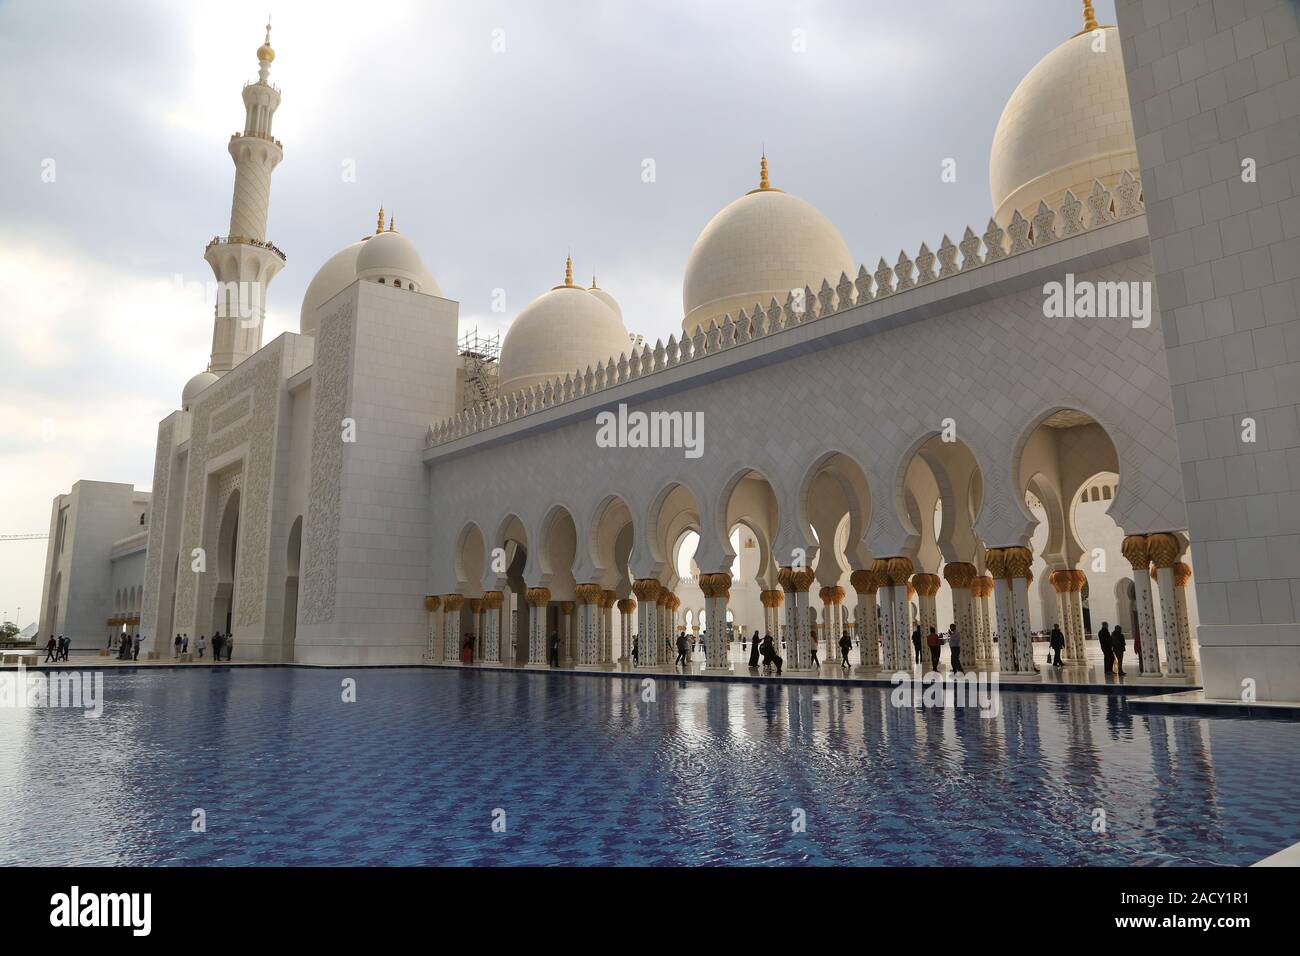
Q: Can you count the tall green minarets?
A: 0